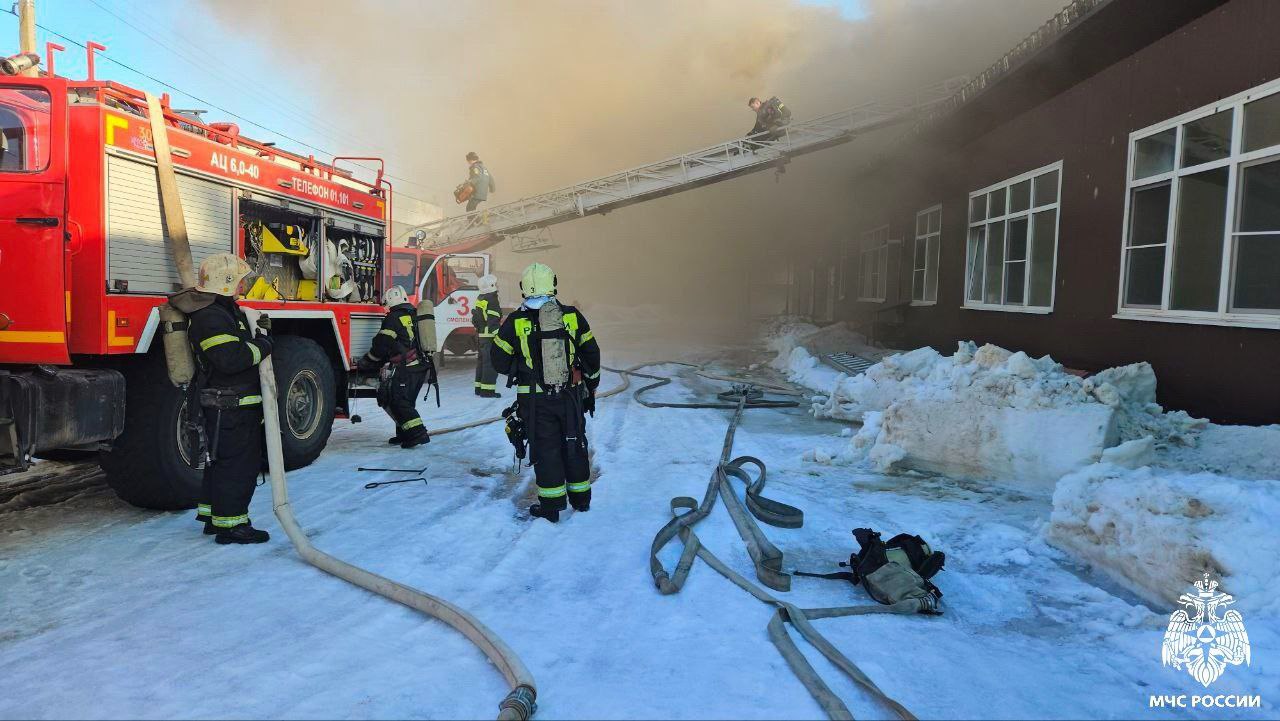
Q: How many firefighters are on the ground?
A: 4